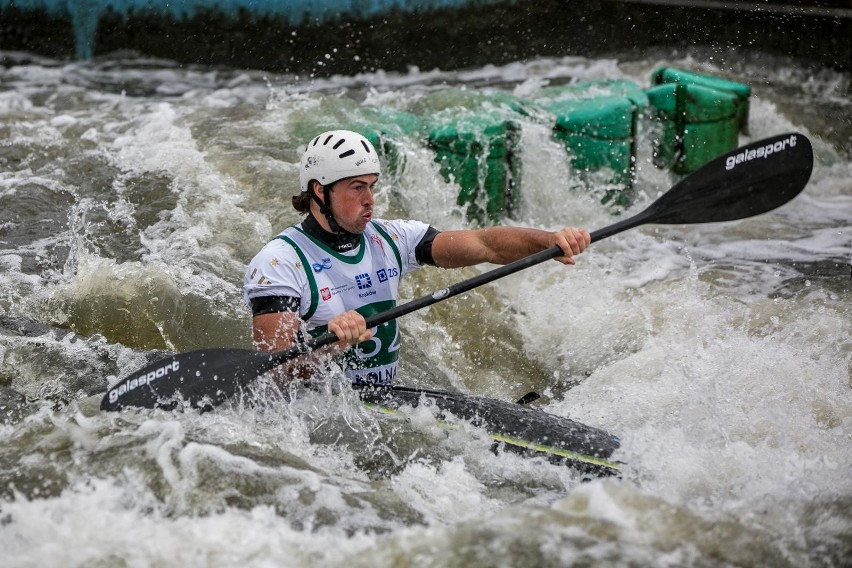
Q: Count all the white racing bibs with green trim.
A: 1